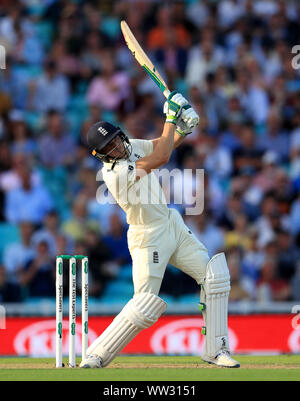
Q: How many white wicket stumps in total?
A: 3